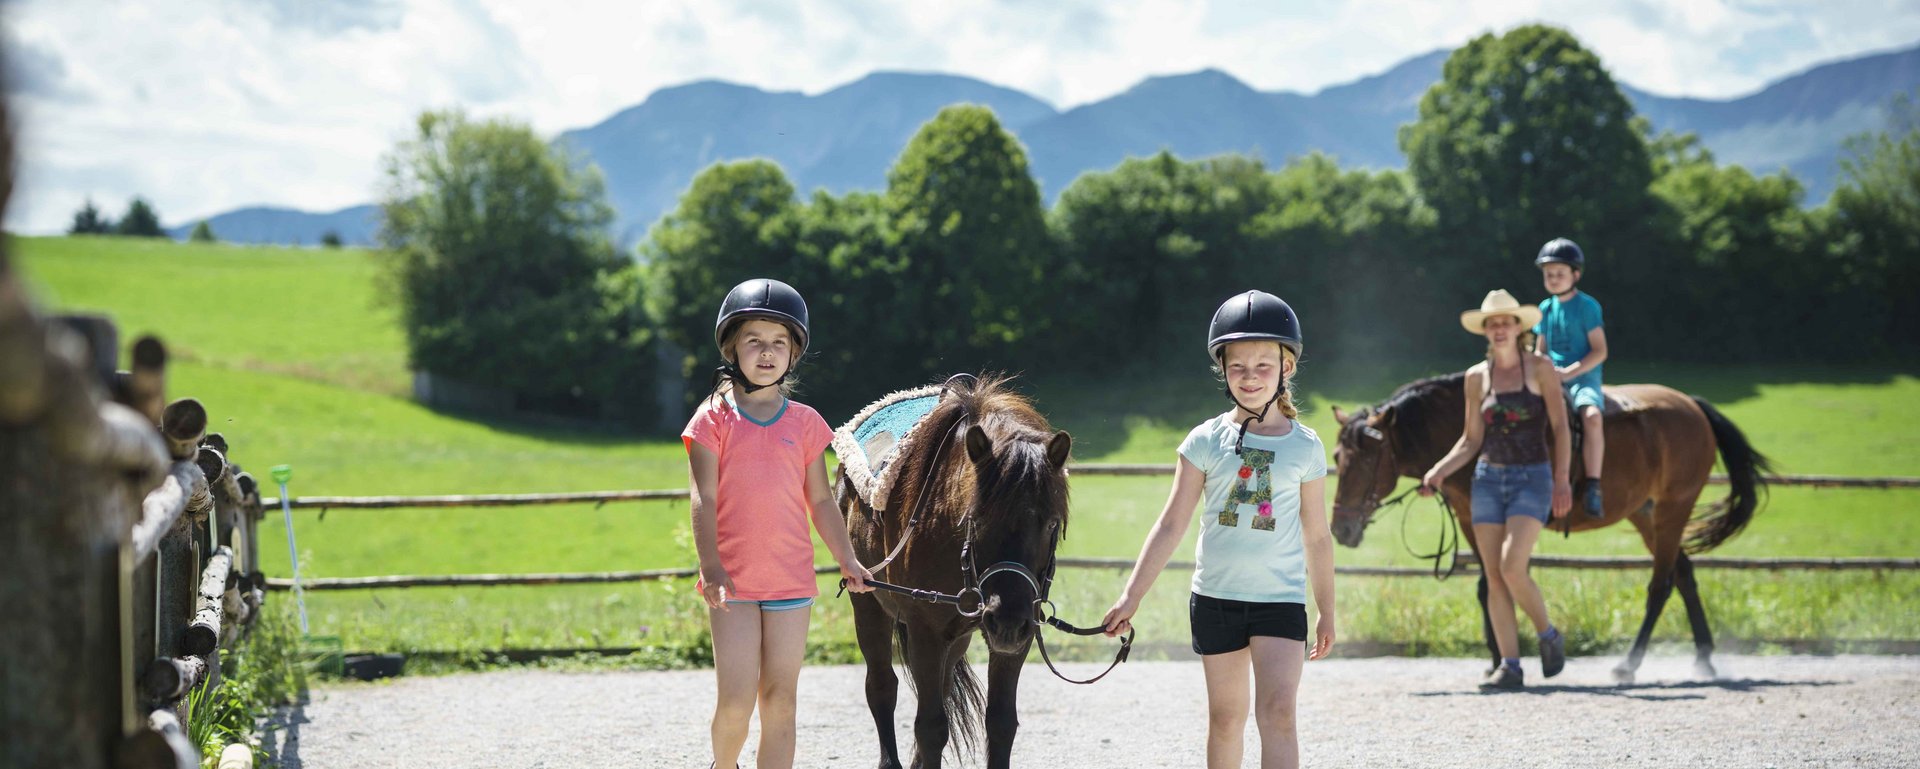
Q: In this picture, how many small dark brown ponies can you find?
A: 1